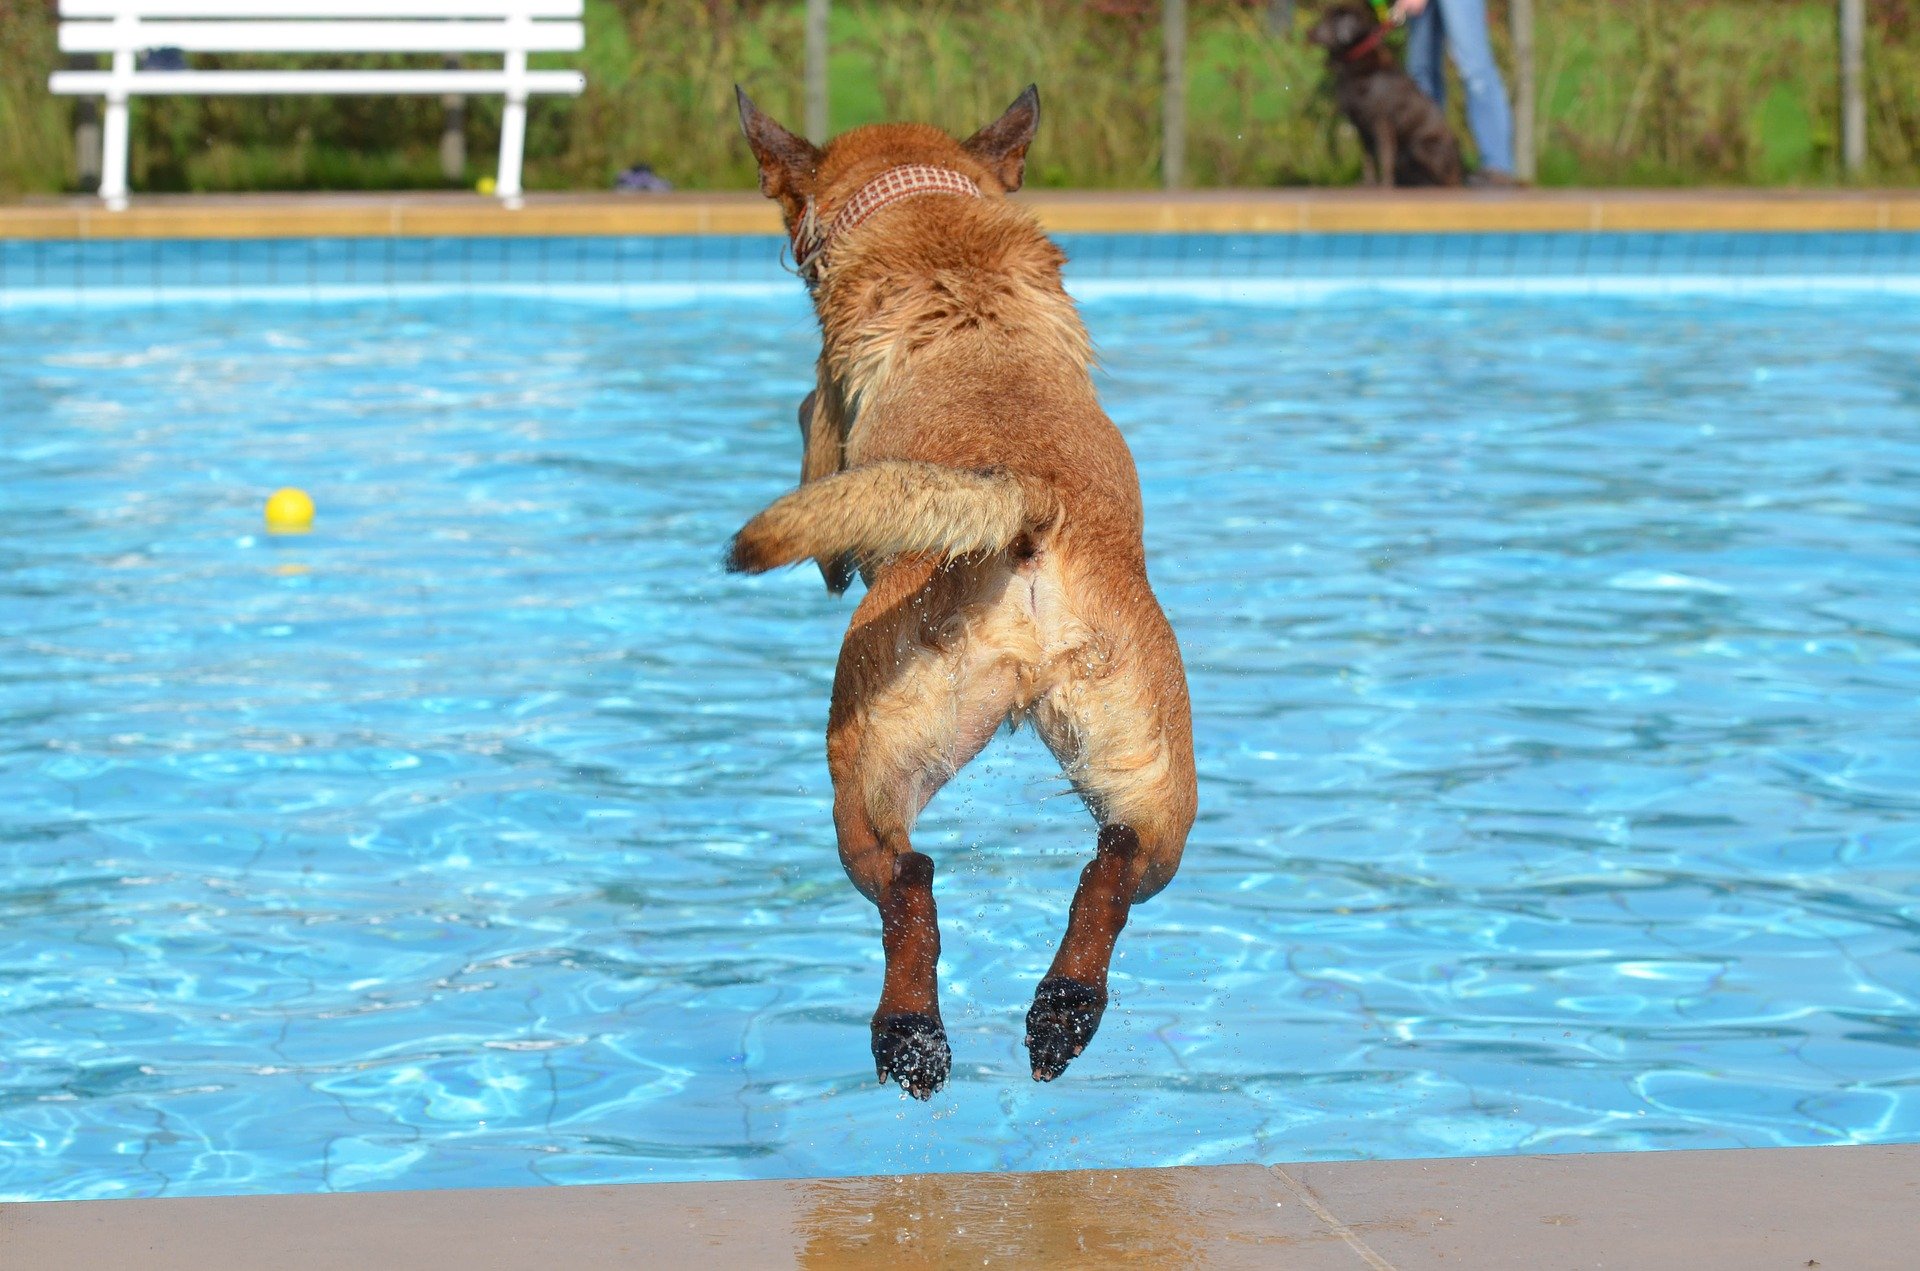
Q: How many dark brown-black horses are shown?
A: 0